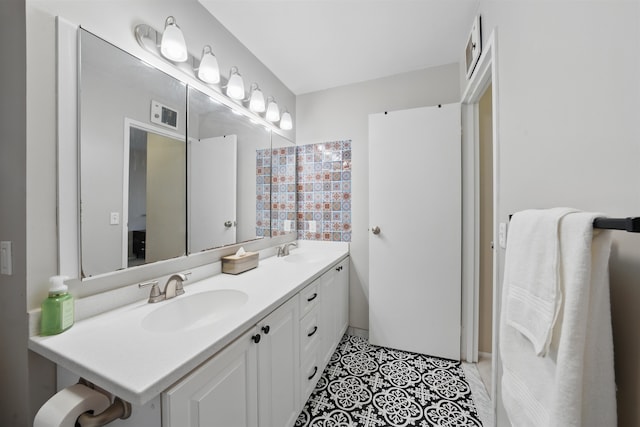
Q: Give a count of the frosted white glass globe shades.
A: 6